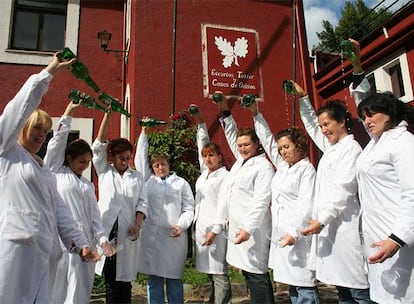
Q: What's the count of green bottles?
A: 9